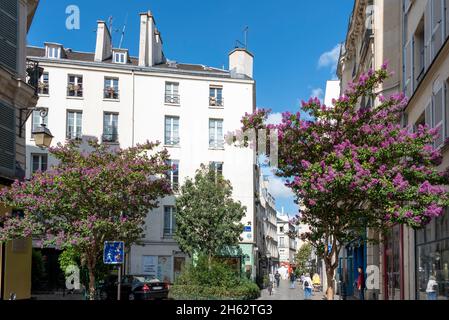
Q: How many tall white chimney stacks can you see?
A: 3